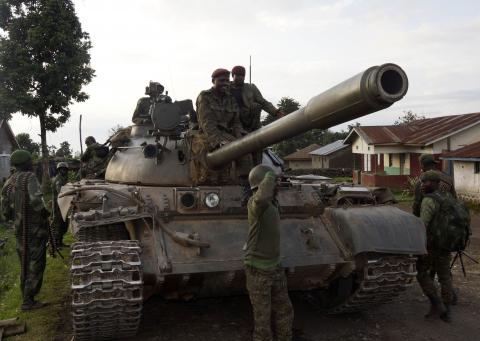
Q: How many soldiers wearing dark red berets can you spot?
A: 2